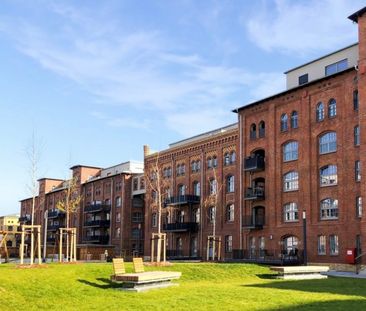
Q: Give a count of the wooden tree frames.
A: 4